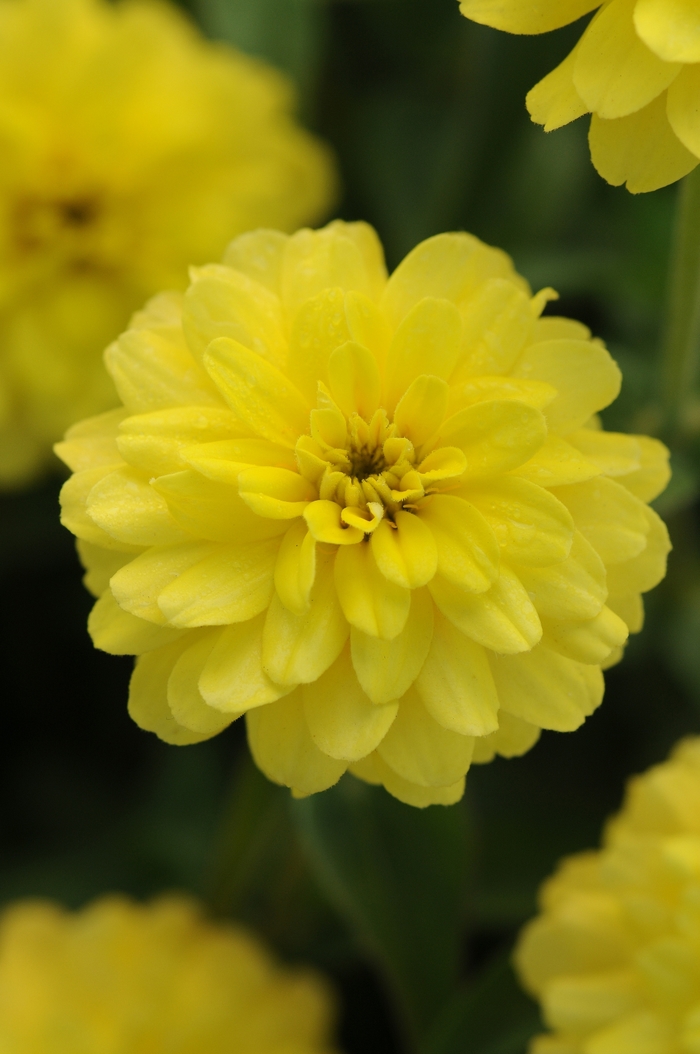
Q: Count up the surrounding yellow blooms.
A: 4